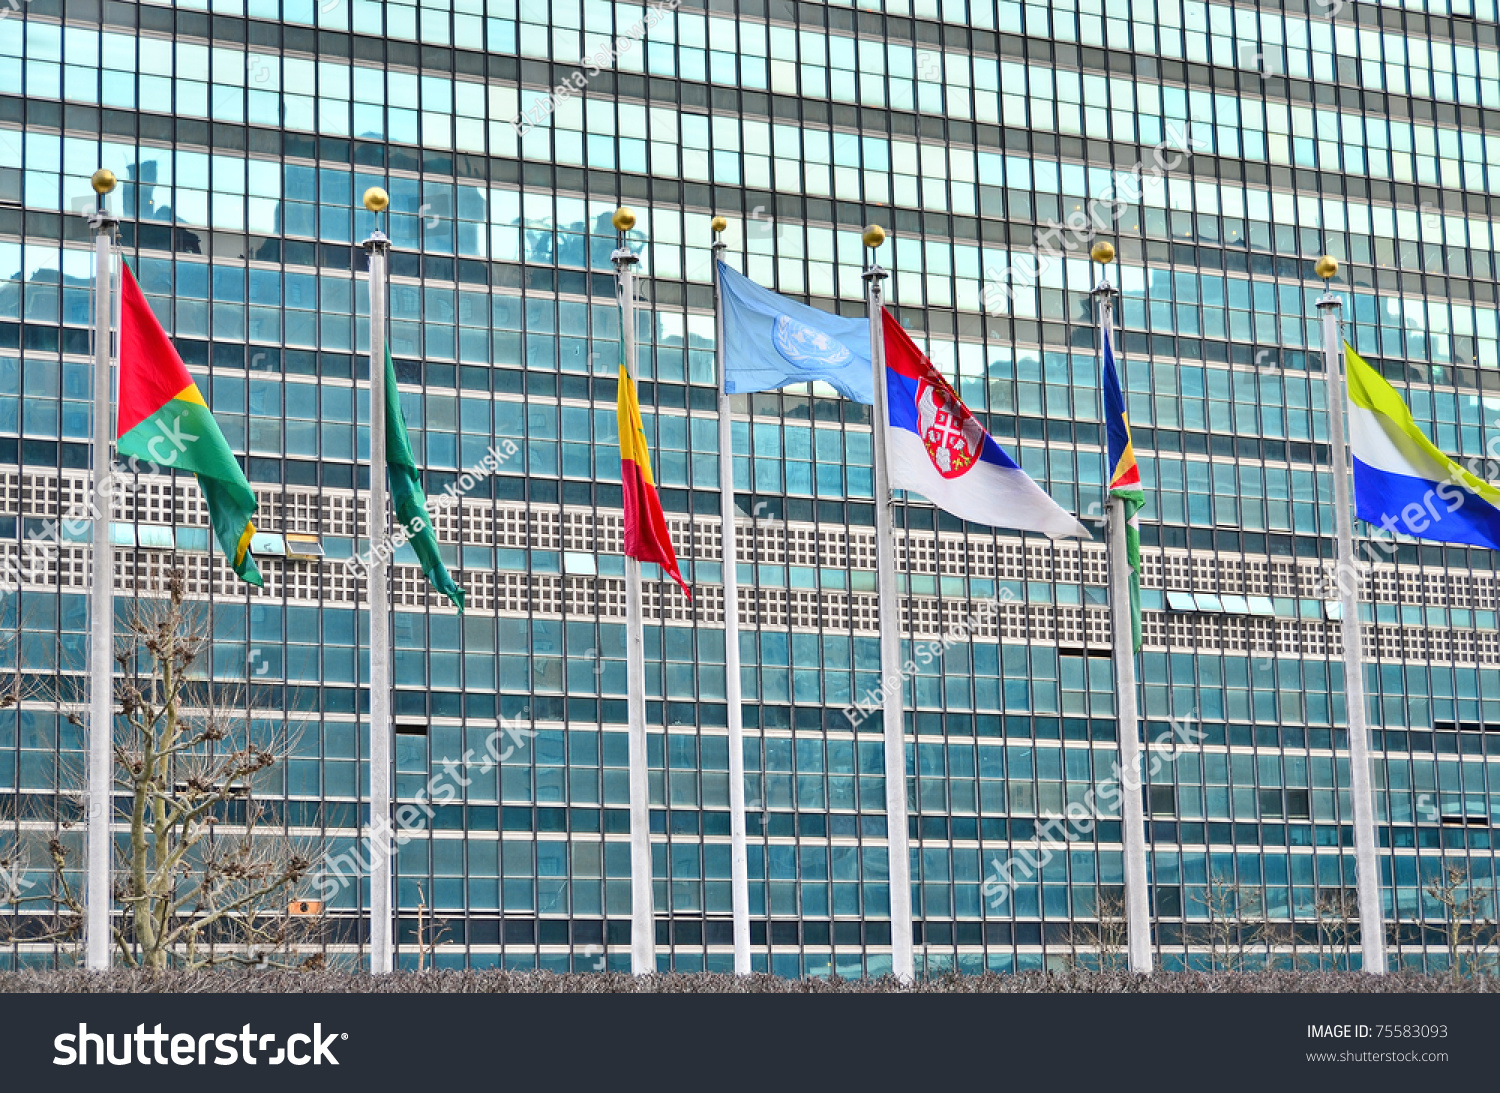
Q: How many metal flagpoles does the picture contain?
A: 7